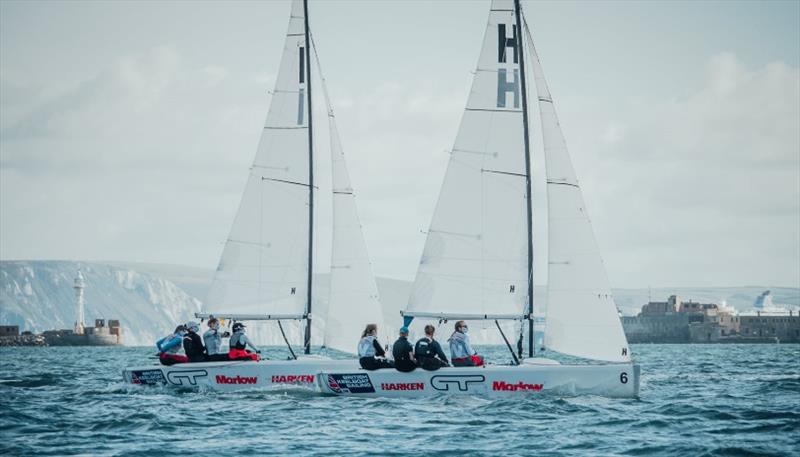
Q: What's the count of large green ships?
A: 0